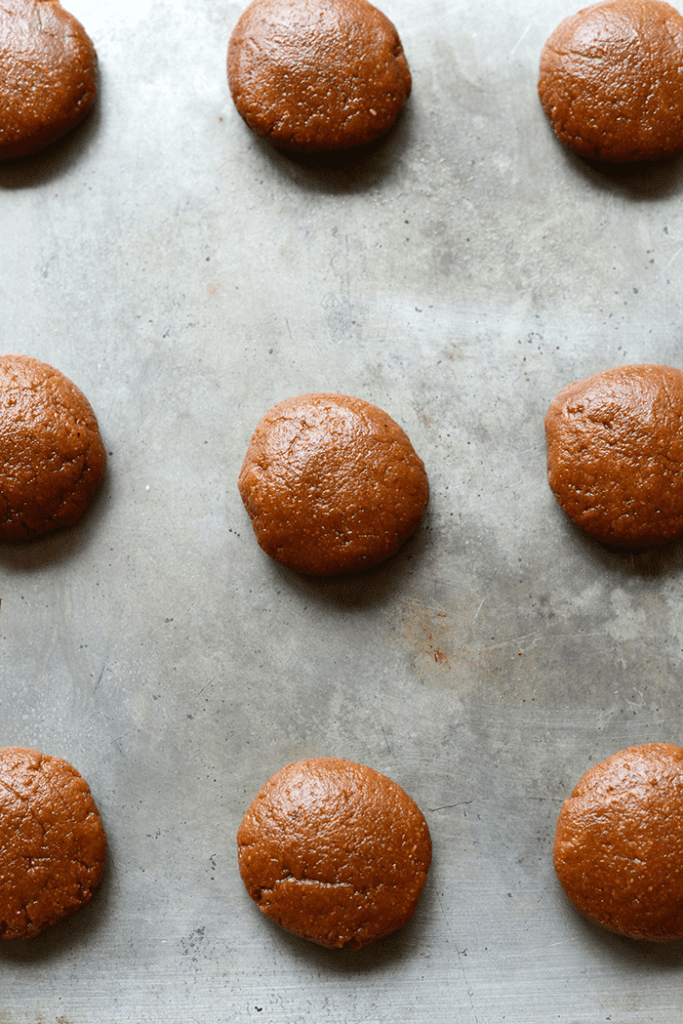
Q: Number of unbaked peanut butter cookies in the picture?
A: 9